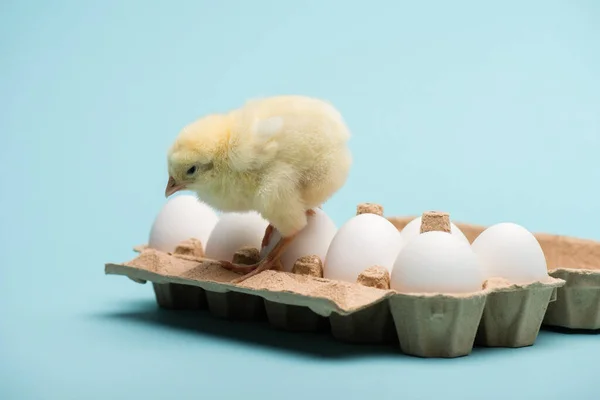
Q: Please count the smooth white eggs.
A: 7